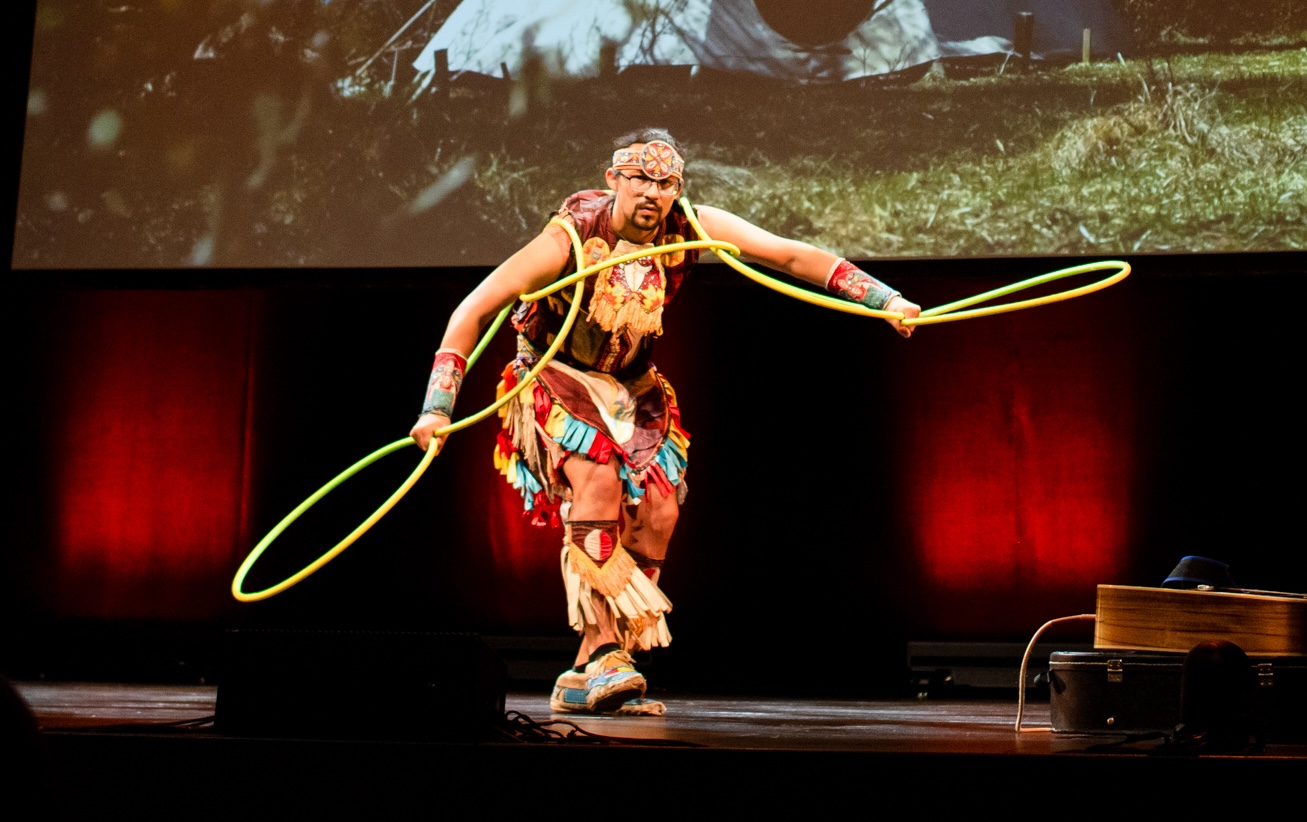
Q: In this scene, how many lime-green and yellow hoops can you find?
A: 5